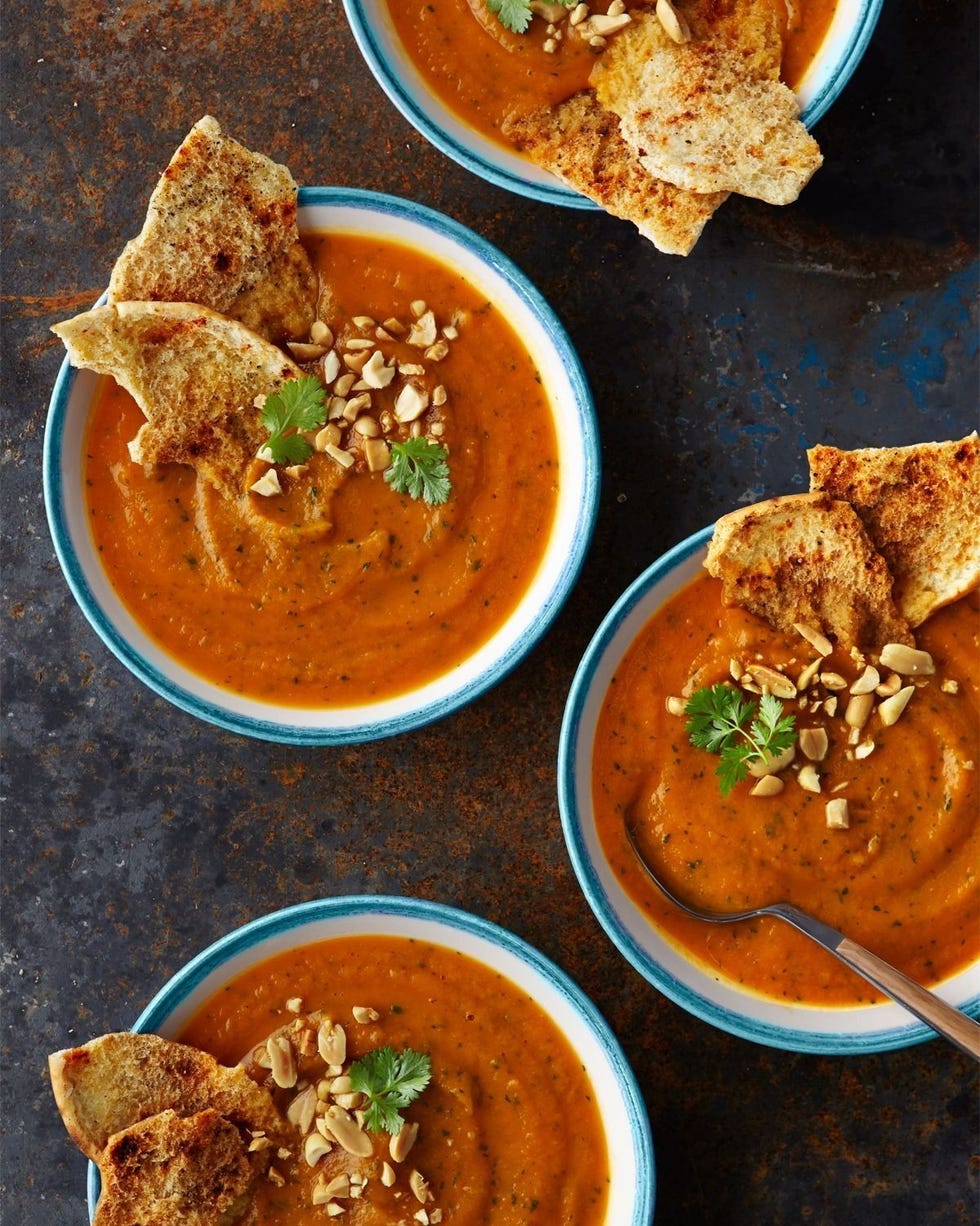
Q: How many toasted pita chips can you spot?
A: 8